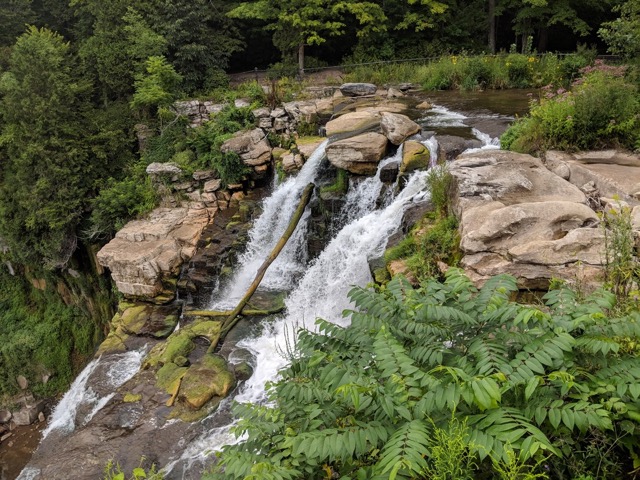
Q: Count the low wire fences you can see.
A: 1